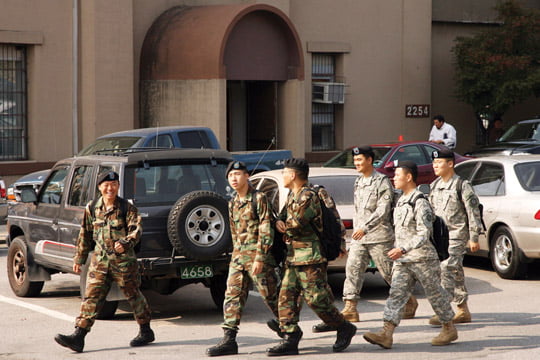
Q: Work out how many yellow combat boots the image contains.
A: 6